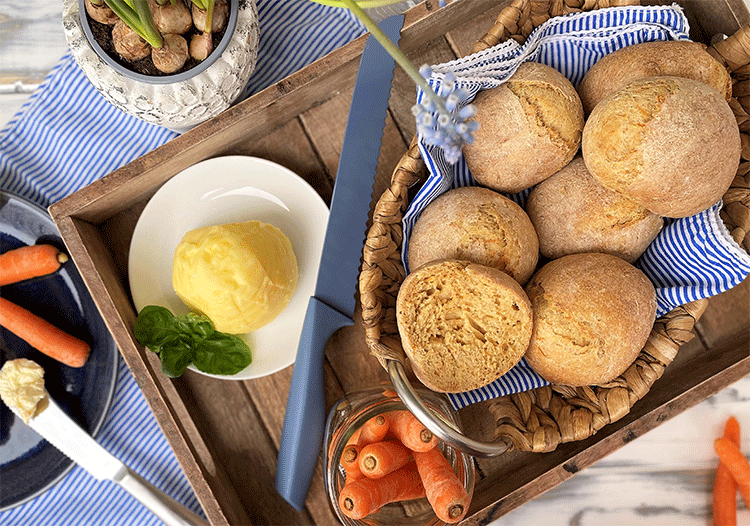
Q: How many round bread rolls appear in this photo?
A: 7